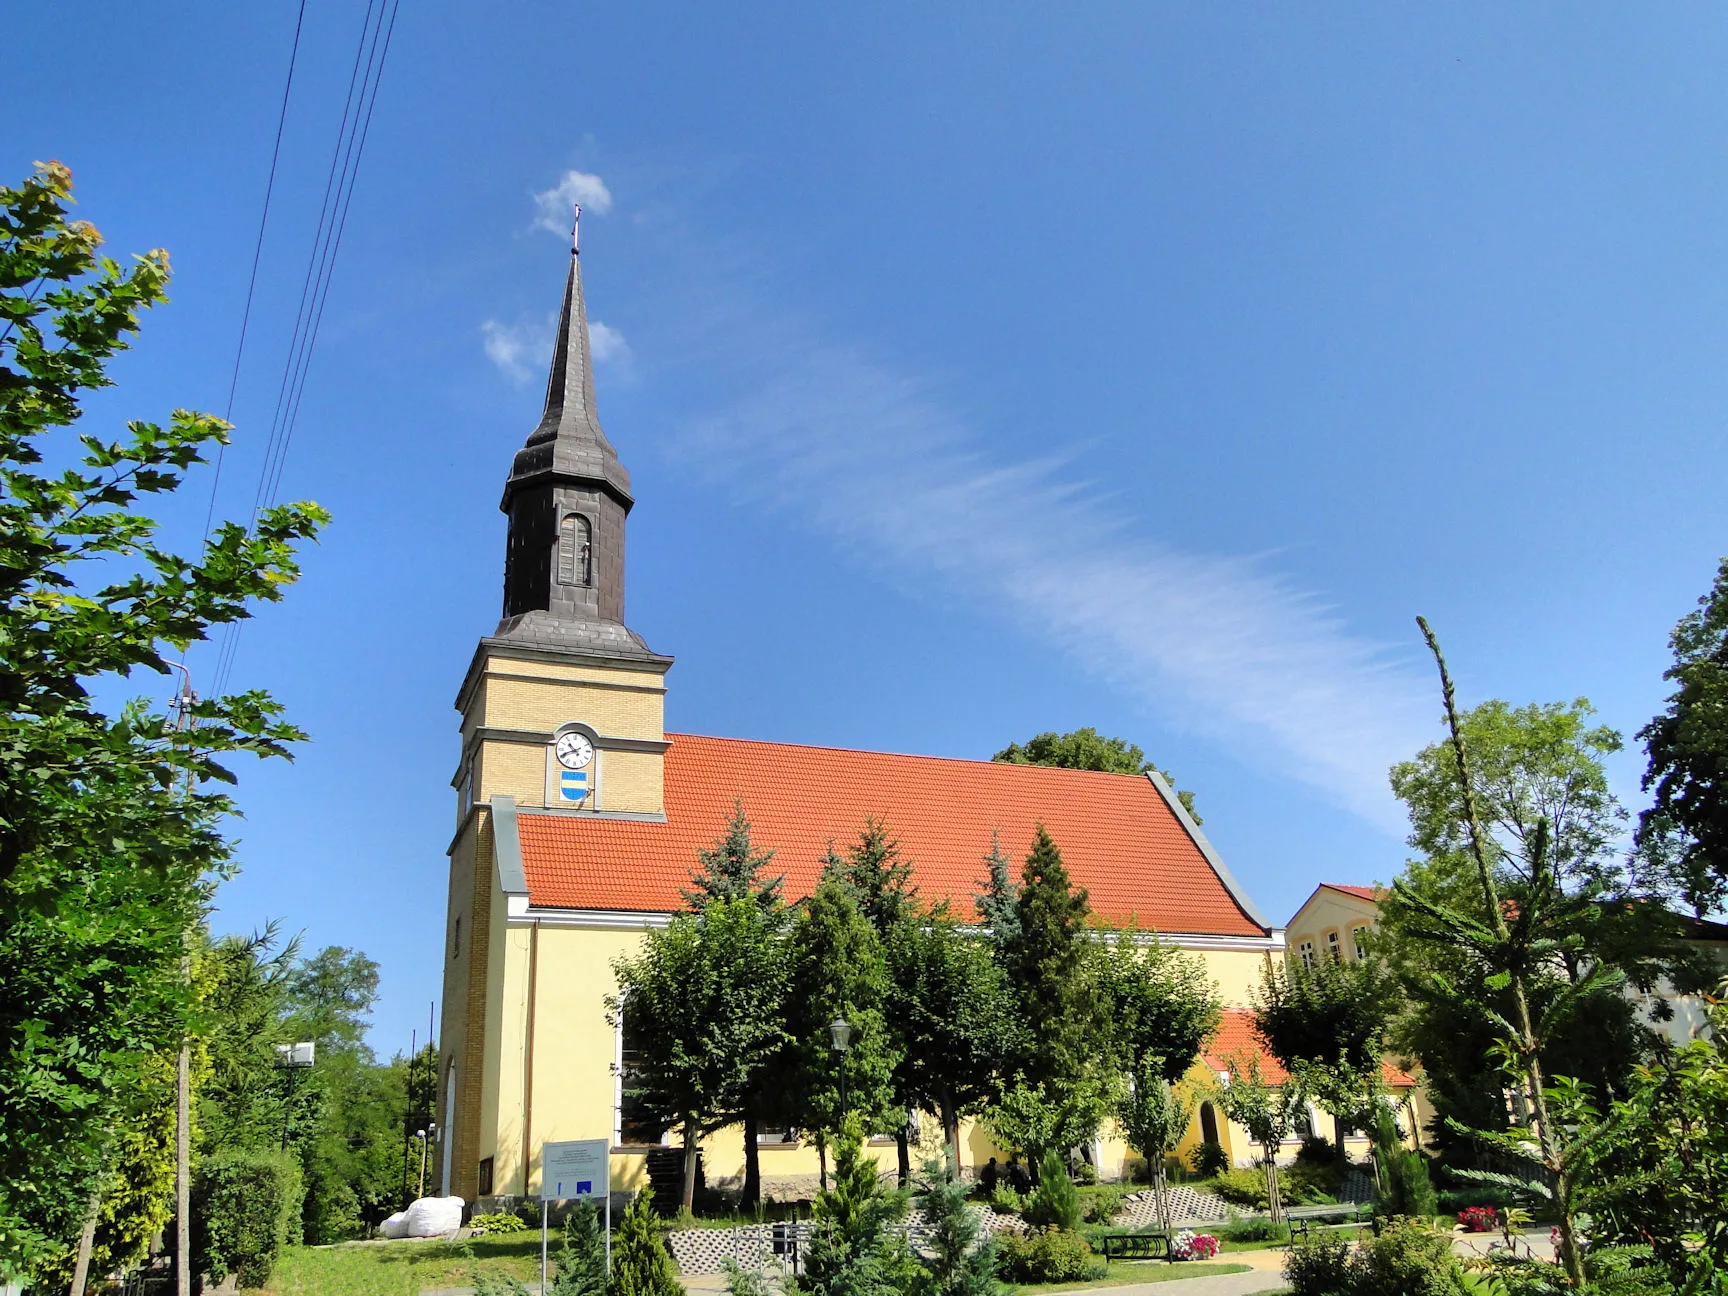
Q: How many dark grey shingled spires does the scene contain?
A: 1